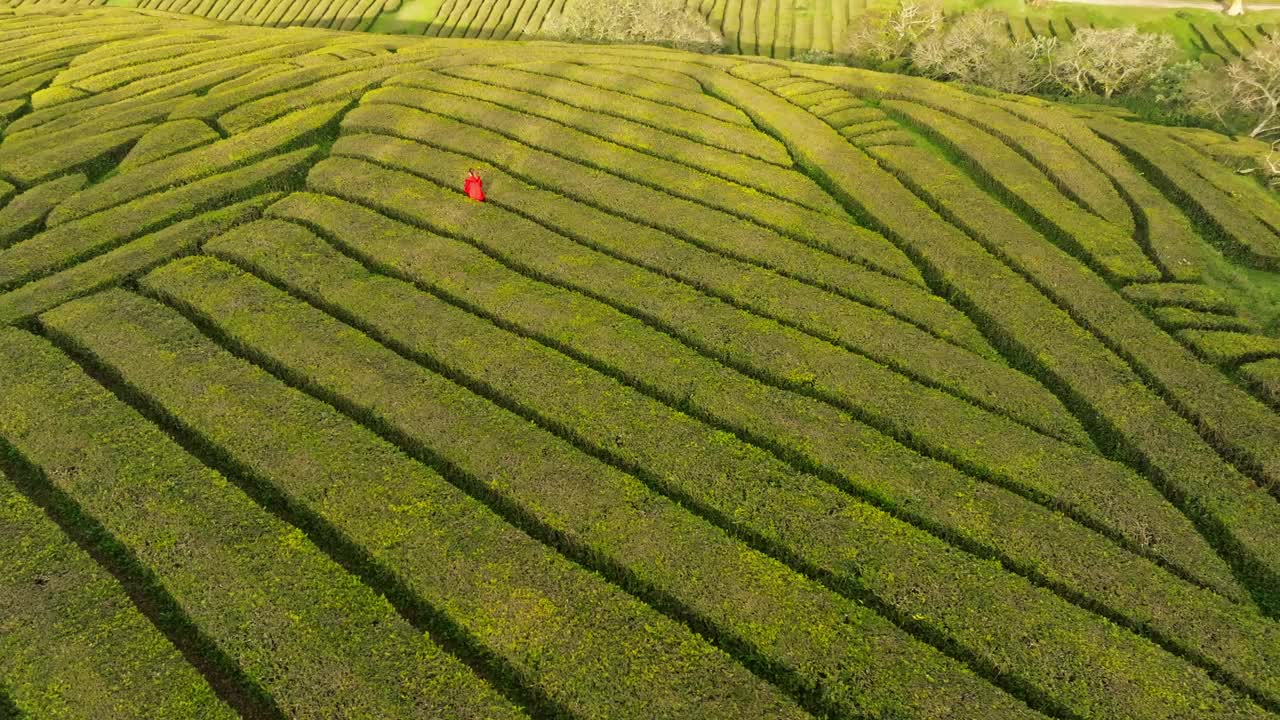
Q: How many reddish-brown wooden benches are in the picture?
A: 0